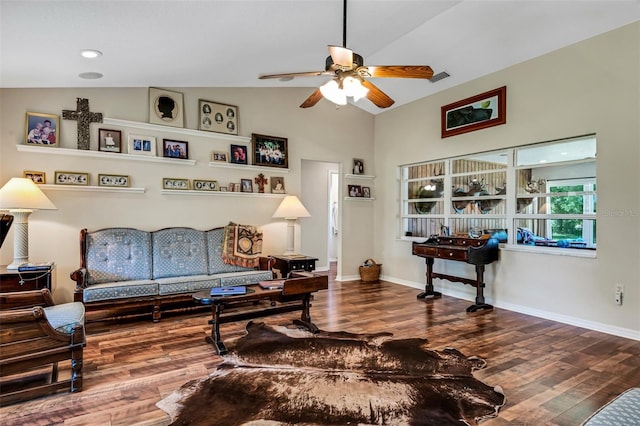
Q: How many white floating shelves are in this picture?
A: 7